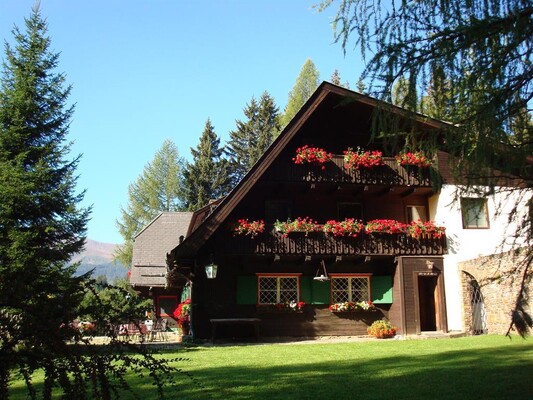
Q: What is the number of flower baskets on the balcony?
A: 8